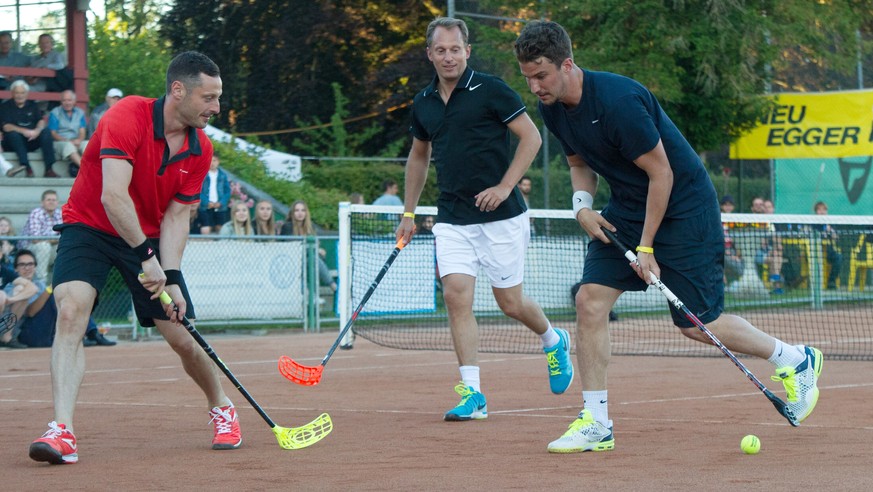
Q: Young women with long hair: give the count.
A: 3